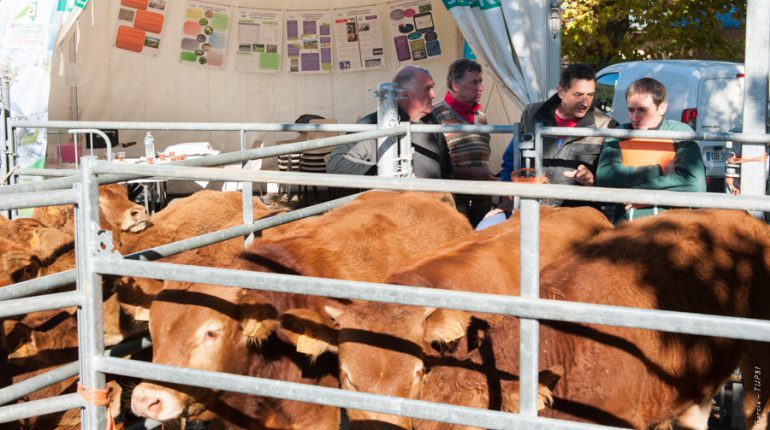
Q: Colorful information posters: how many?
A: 6